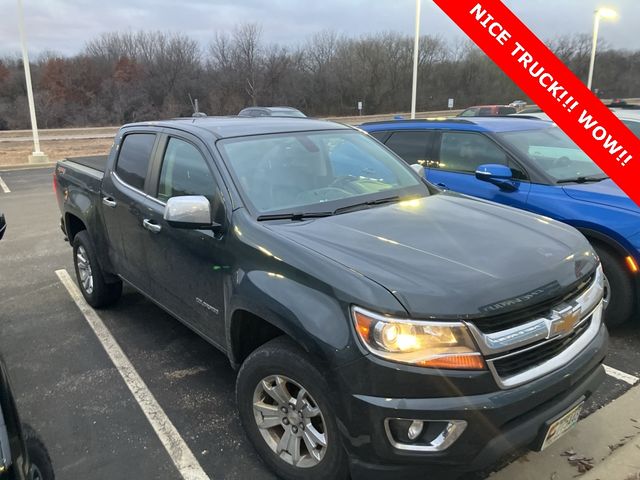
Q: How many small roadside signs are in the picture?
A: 2